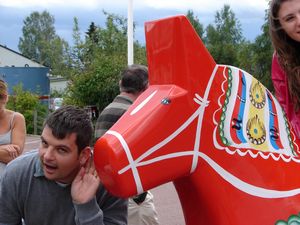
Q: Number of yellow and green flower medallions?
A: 2